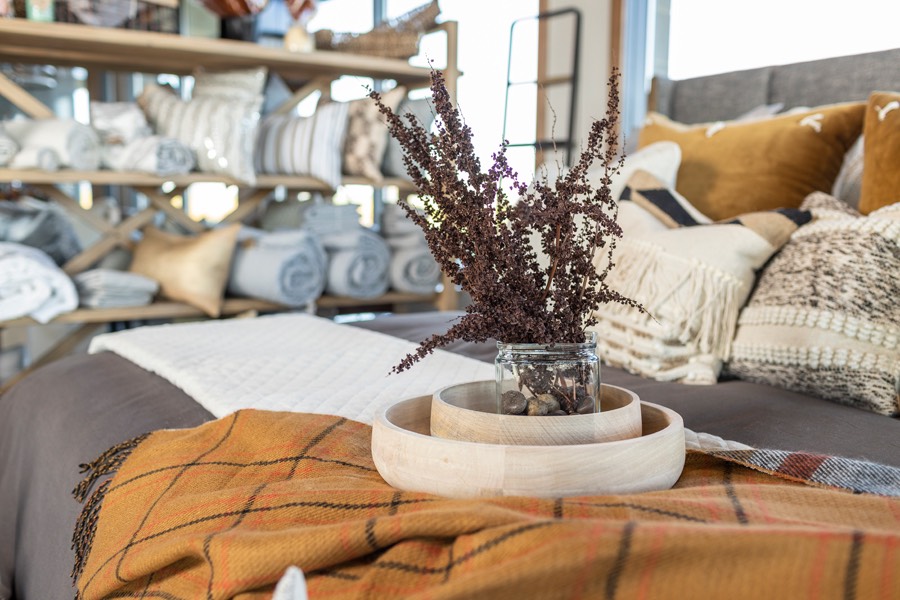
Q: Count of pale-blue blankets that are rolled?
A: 3